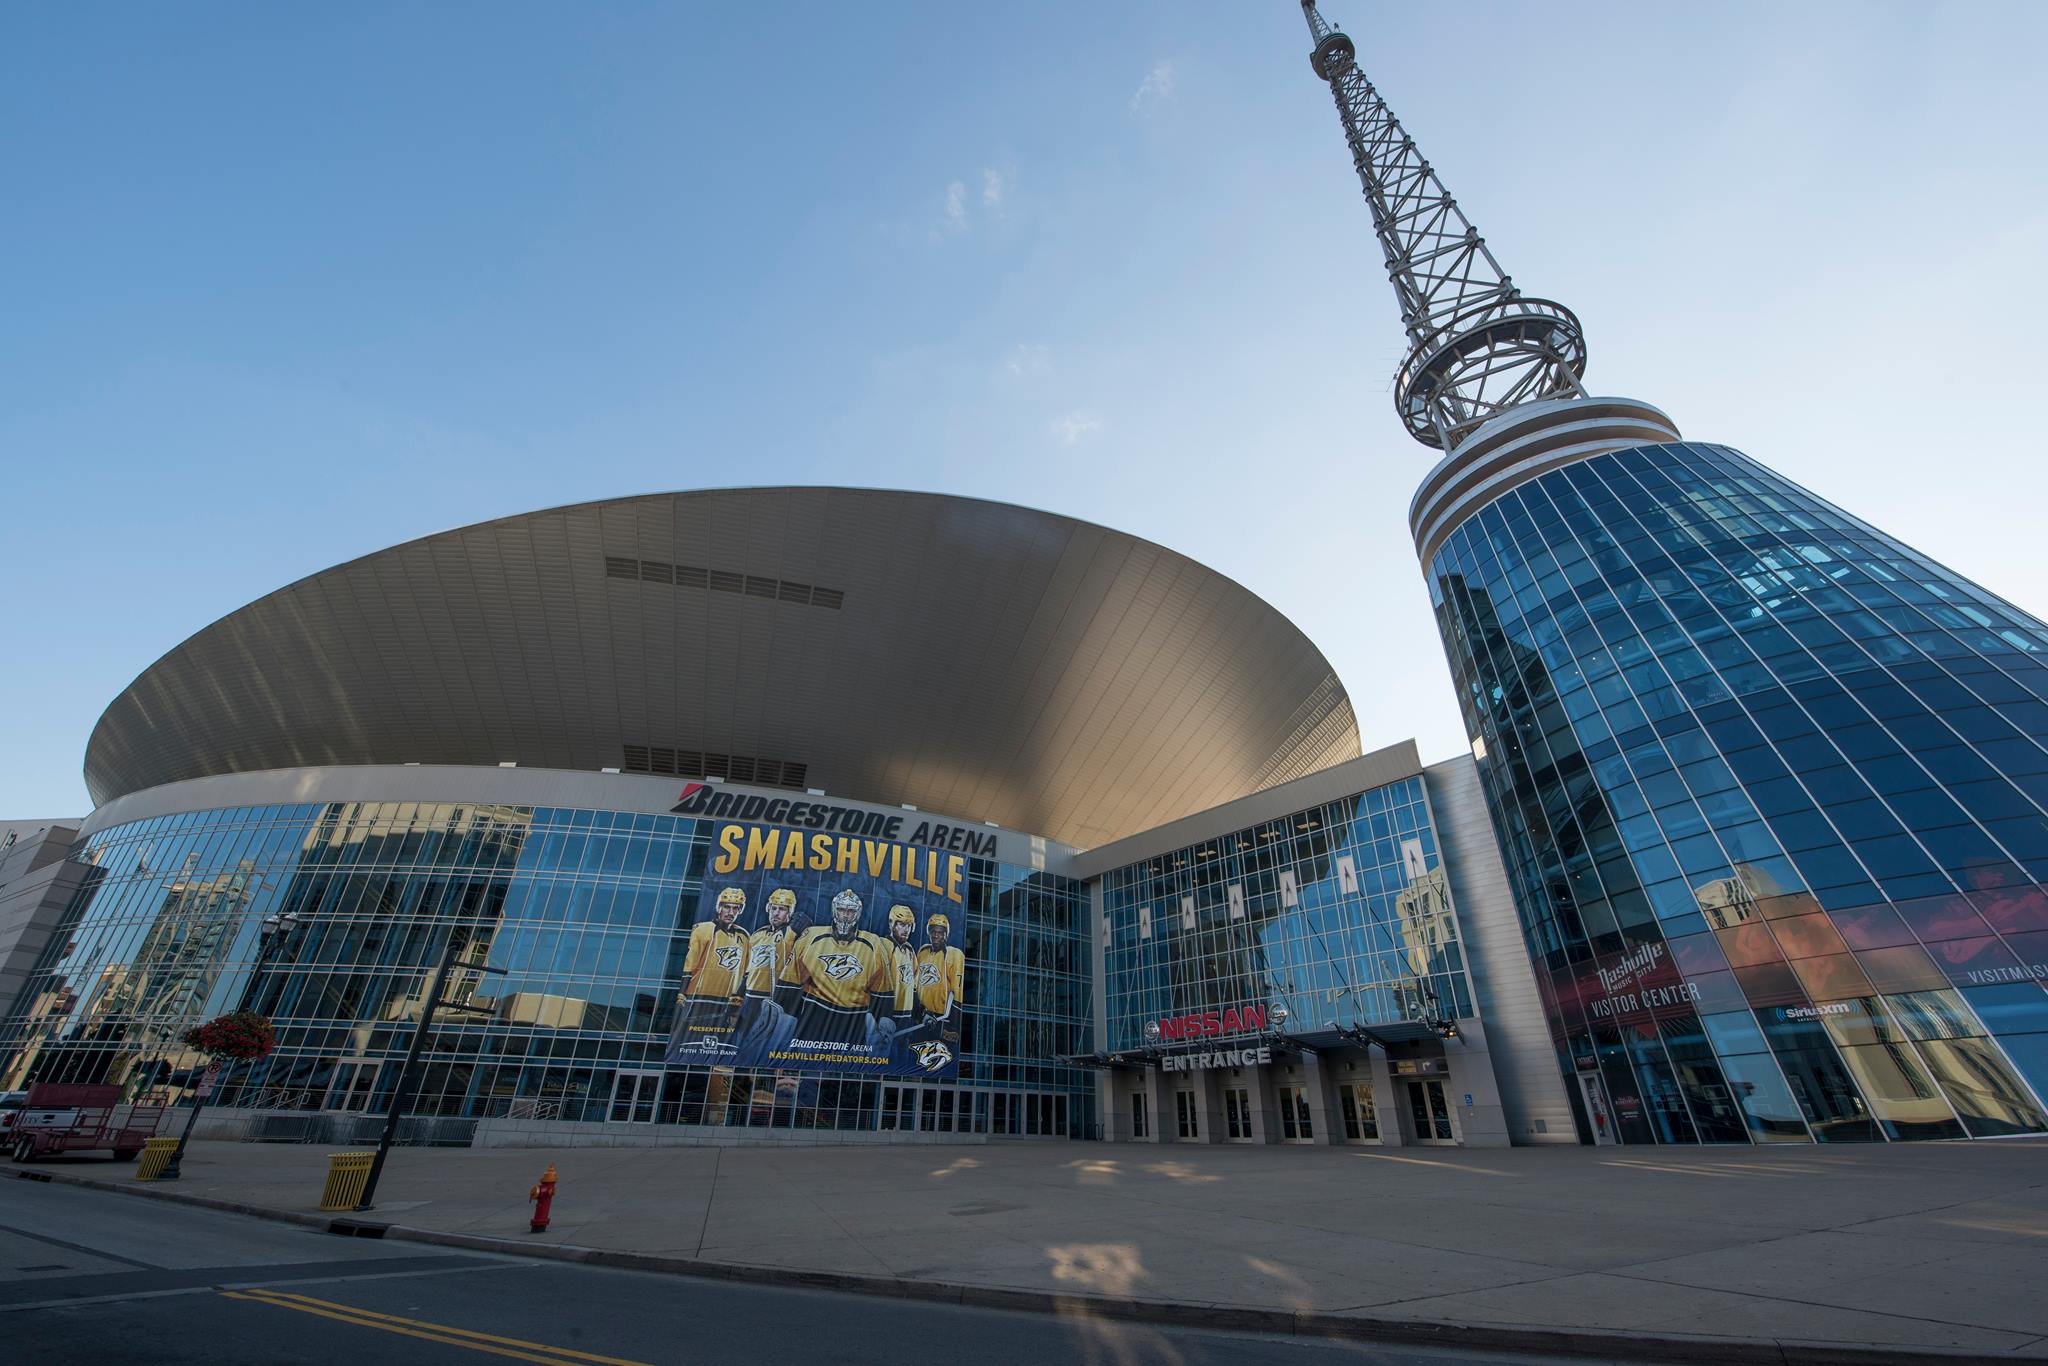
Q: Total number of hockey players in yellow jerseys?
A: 5